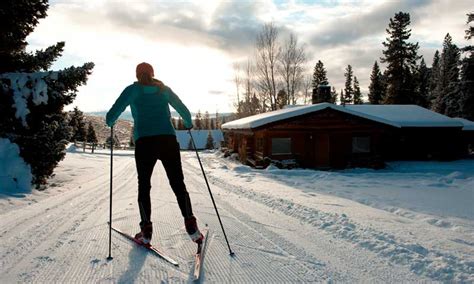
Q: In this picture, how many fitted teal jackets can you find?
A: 1